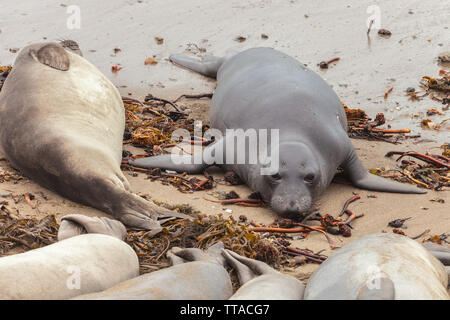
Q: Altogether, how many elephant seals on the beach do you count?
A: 6